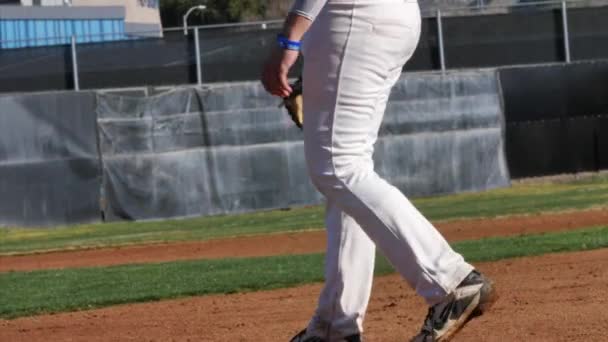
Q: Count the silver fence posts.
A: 4